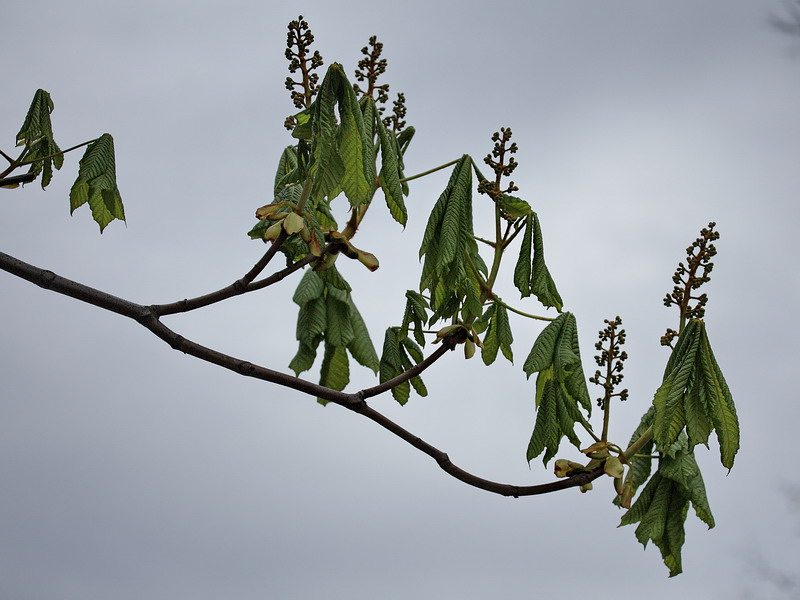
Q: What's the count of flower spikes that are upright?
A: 6